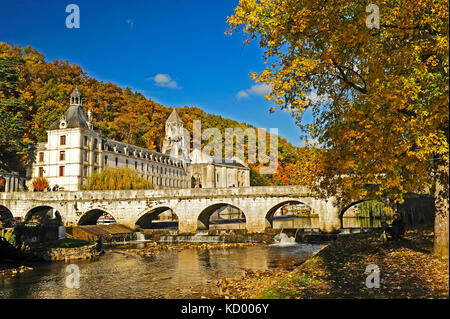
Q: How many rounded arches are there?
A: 7